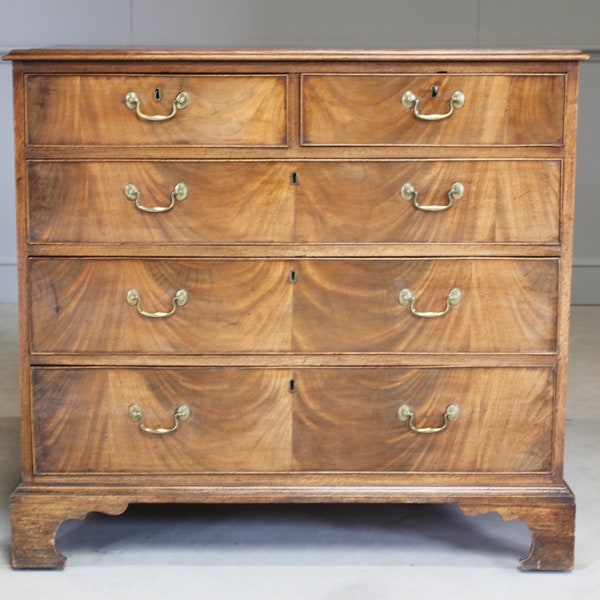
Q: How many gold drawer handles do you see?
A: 8